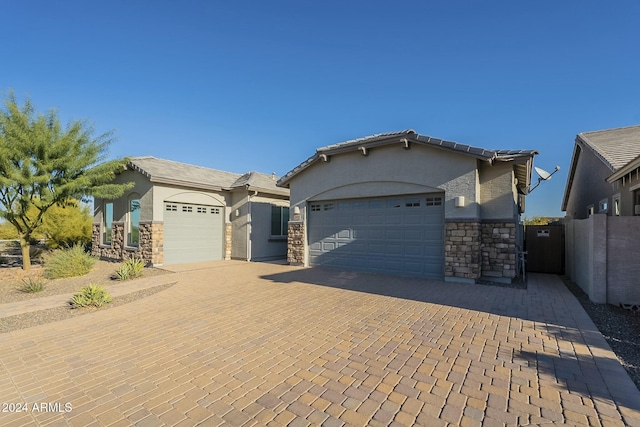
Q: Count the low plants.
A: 4